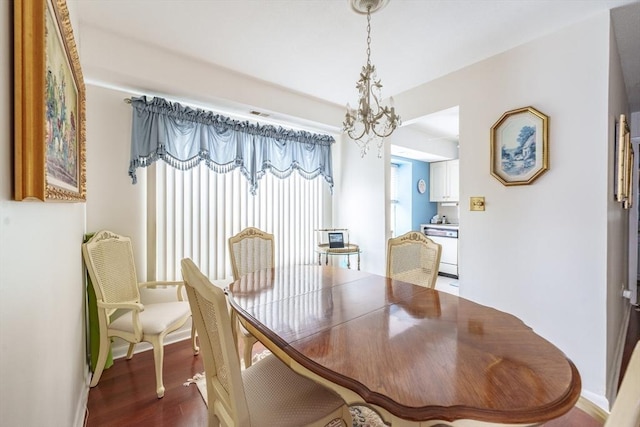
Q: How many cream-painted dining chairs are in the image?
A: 5